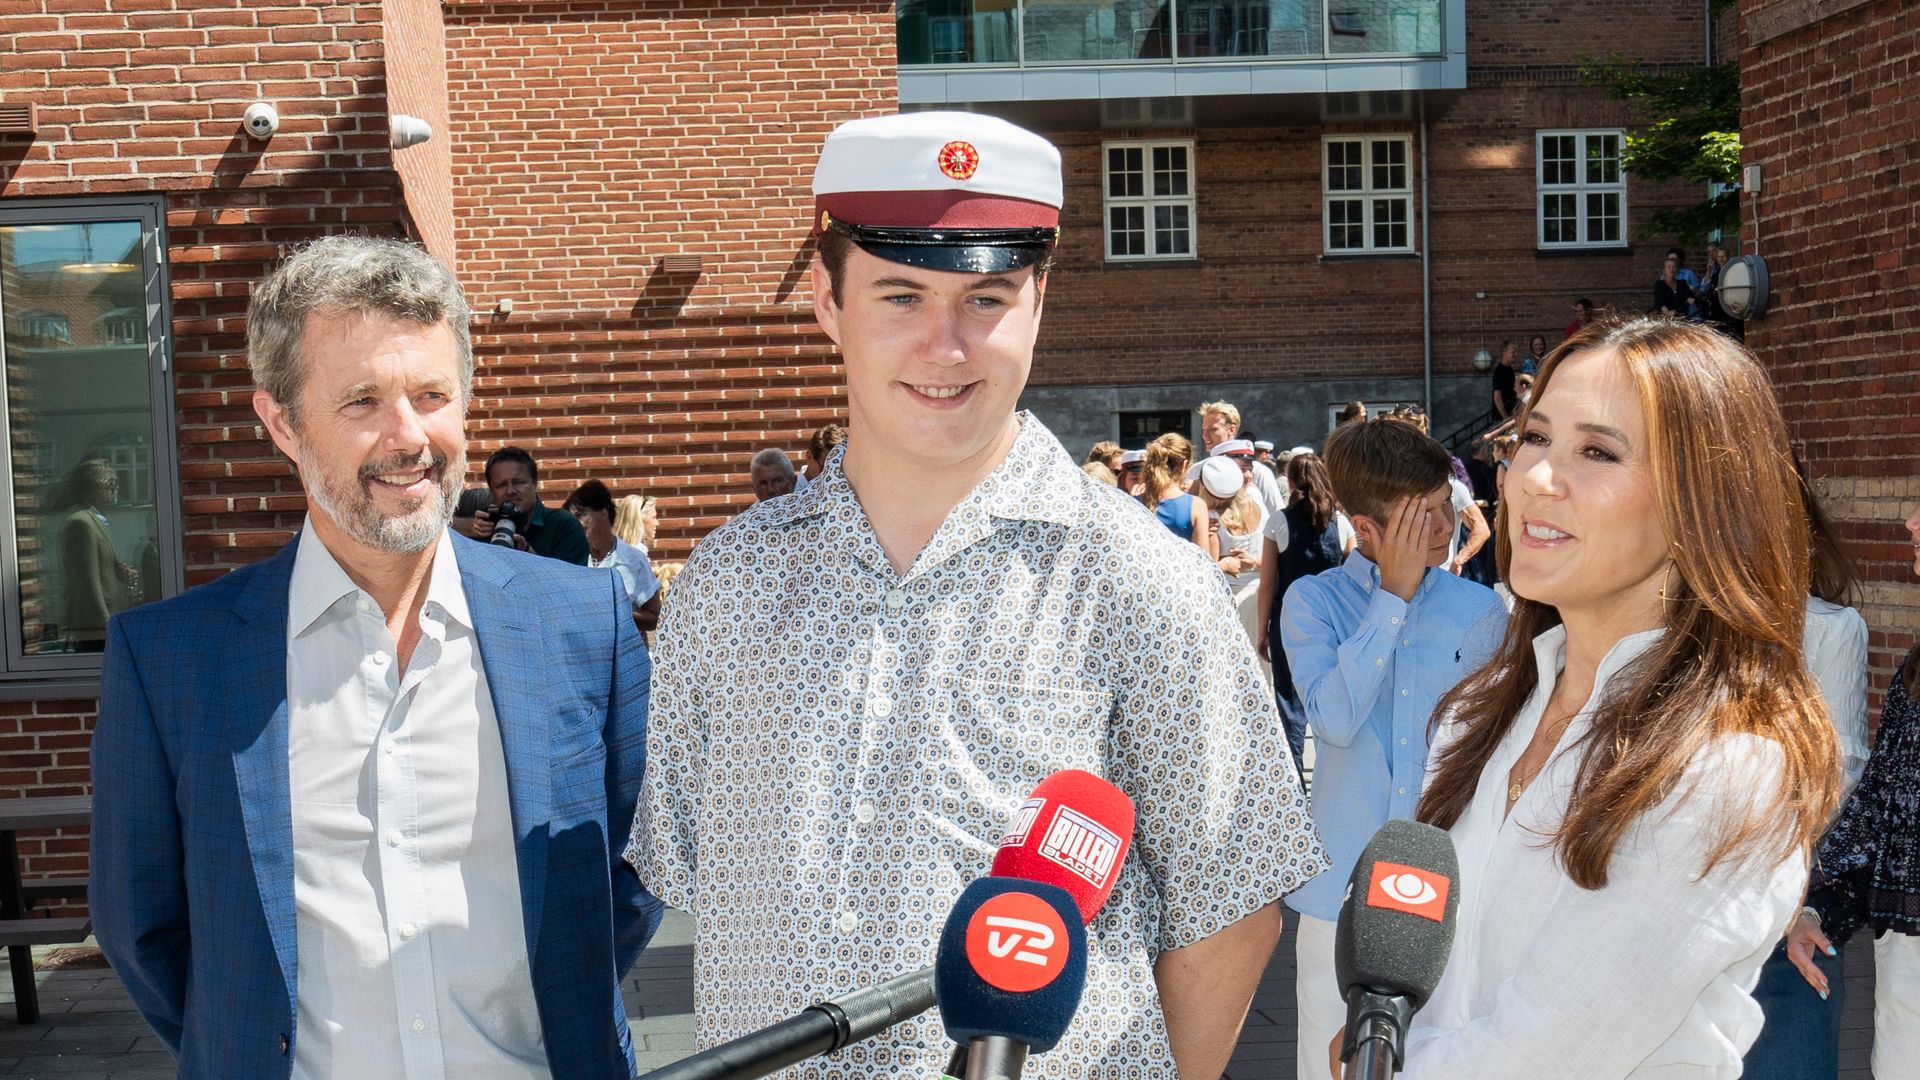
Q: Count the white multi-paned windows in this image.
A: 3